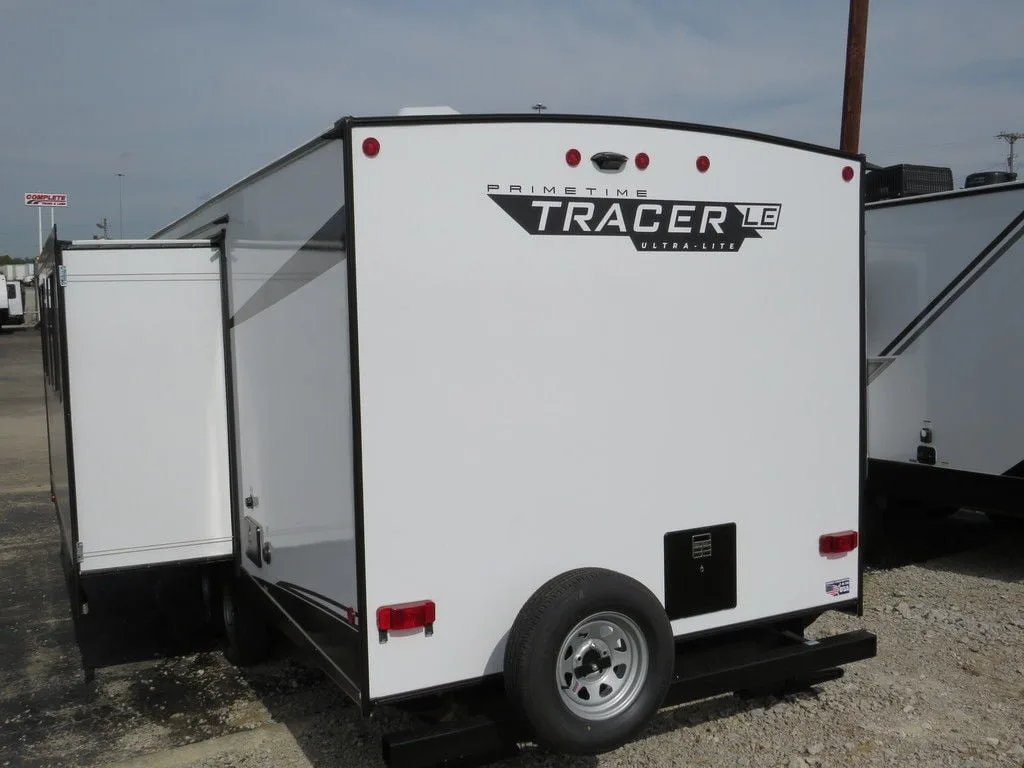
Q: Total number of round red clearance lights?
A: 5